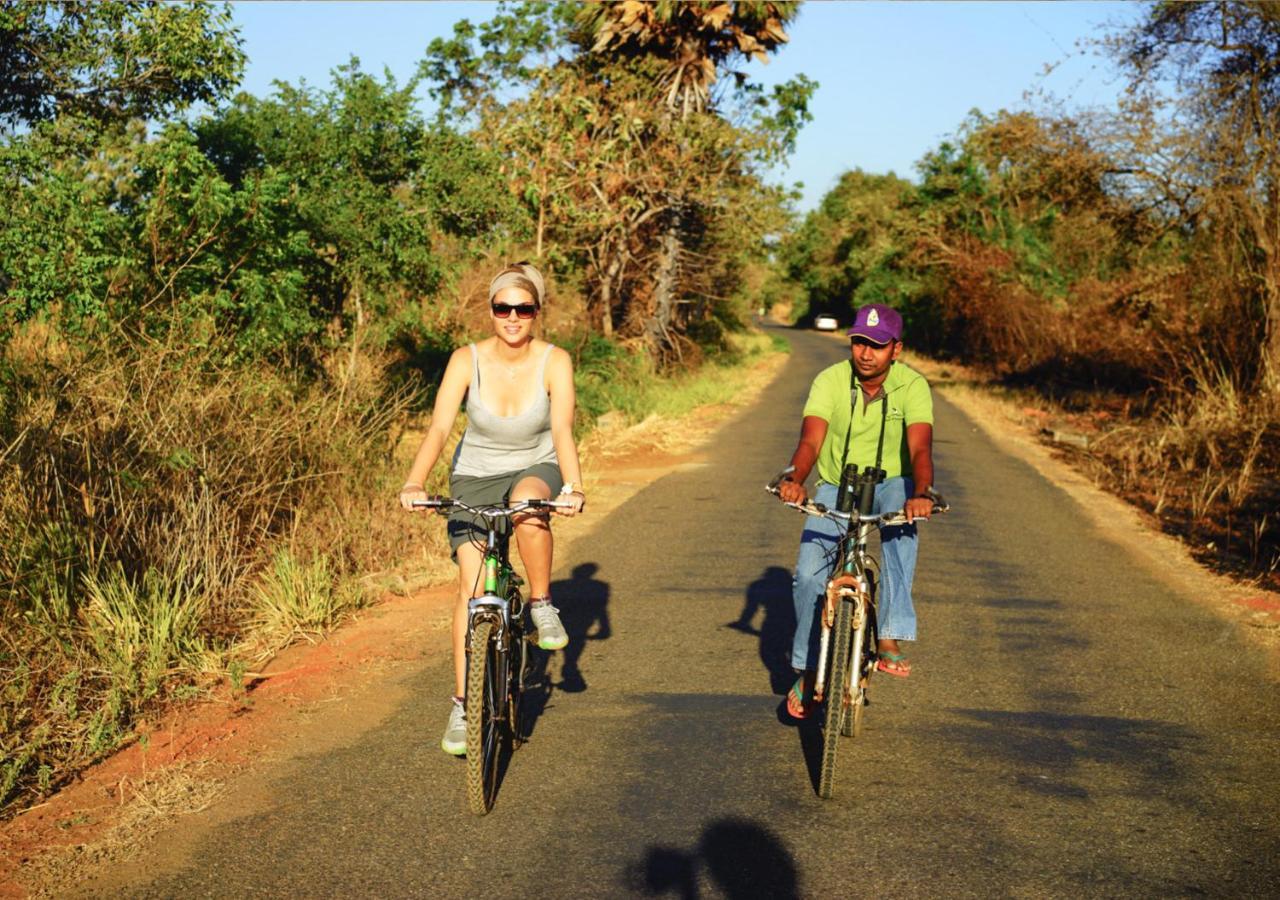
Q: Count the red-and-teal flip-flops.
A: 2